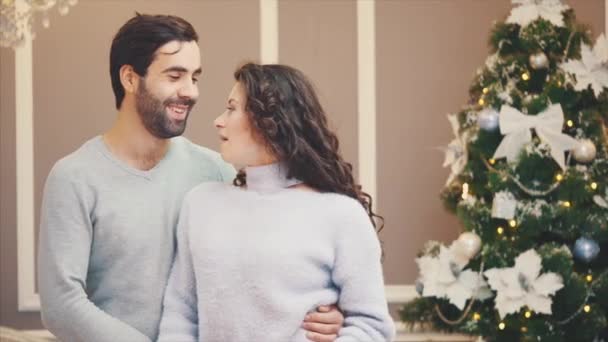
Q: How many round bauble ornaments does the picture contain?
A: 5